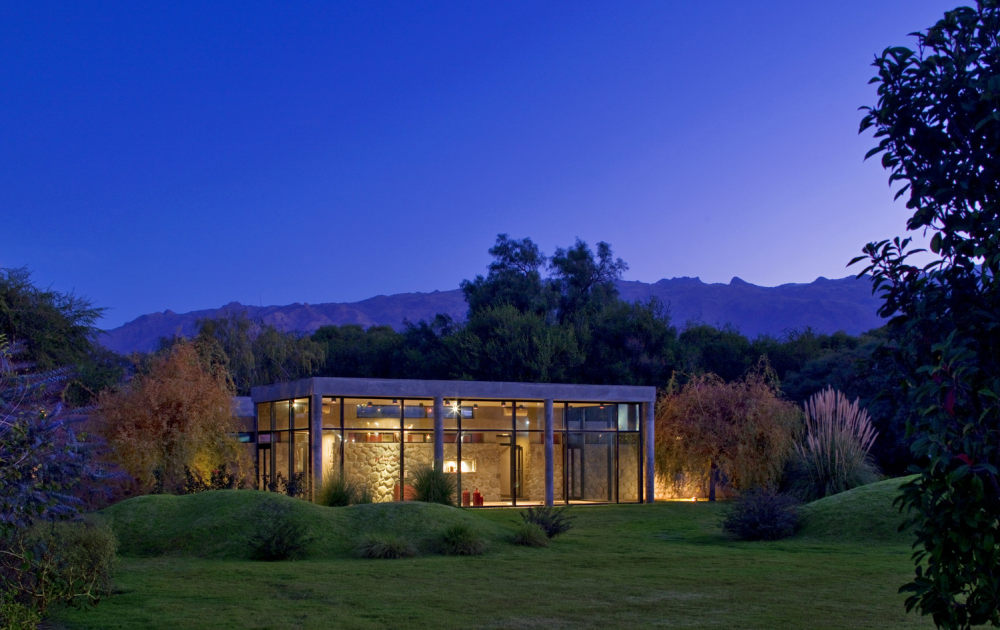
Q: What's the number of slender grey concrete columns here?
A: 4